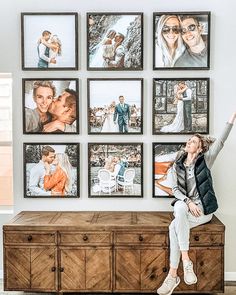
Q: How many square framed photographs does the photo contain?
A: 9